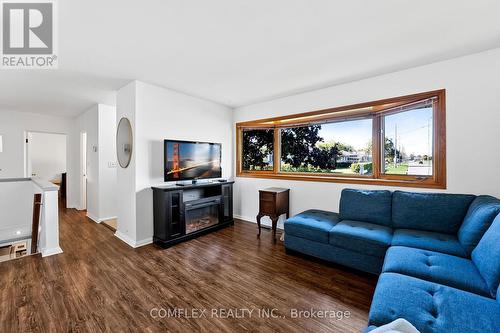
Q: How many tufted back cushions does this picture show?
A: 0